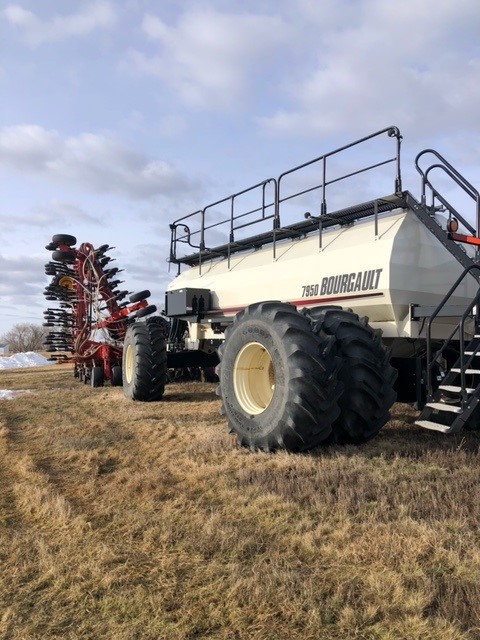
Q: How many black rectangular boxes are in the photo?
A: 1